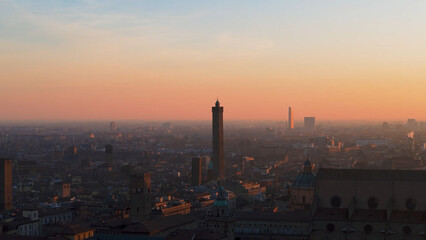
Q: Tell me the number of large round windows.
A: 6